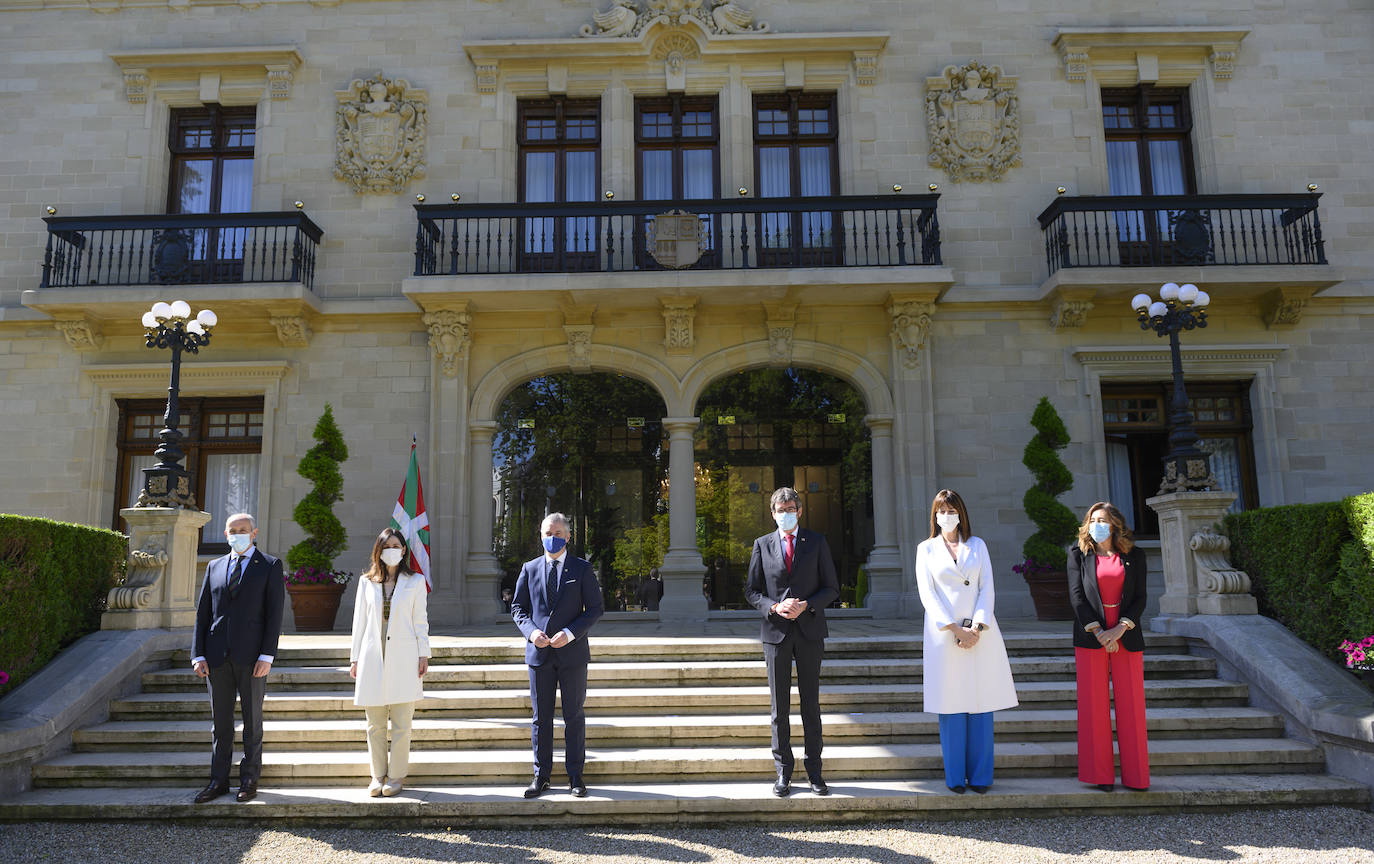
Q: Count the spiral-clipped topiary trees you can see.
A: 2